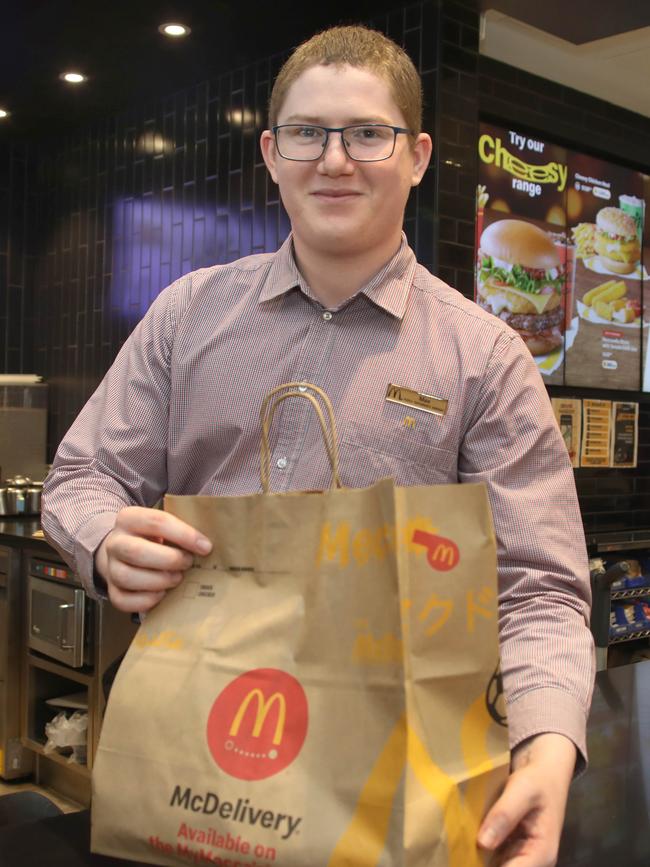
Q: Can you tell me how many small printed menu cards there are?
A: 3